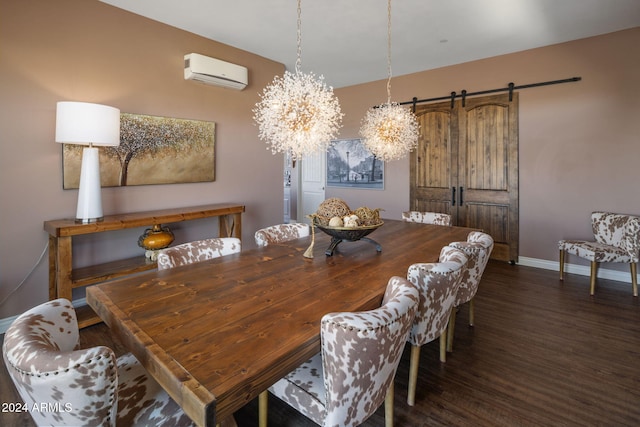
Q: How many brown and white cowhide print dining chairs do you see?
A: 8